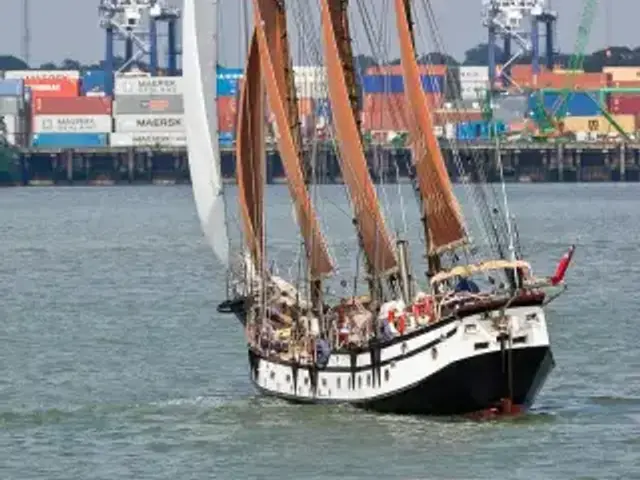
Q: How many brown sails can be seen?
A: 4